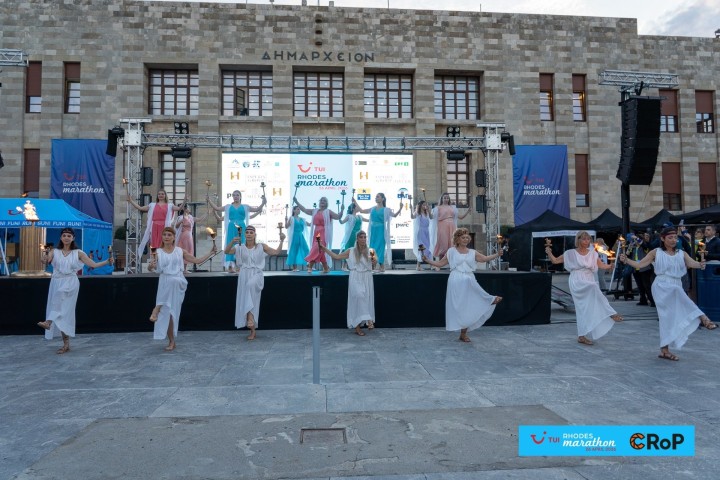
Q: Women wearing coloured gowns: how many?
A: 9